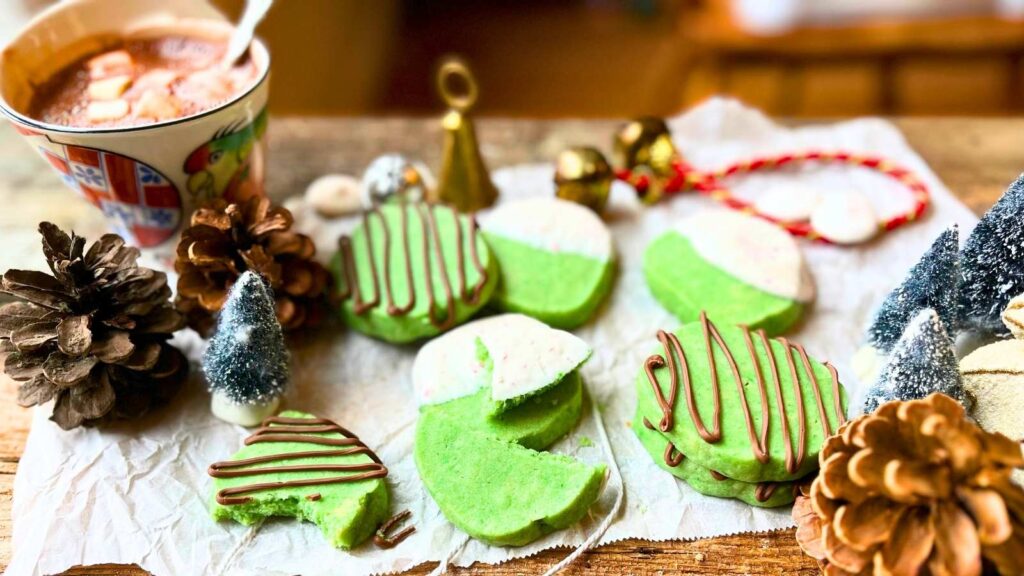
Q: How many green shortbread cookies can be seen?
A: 8